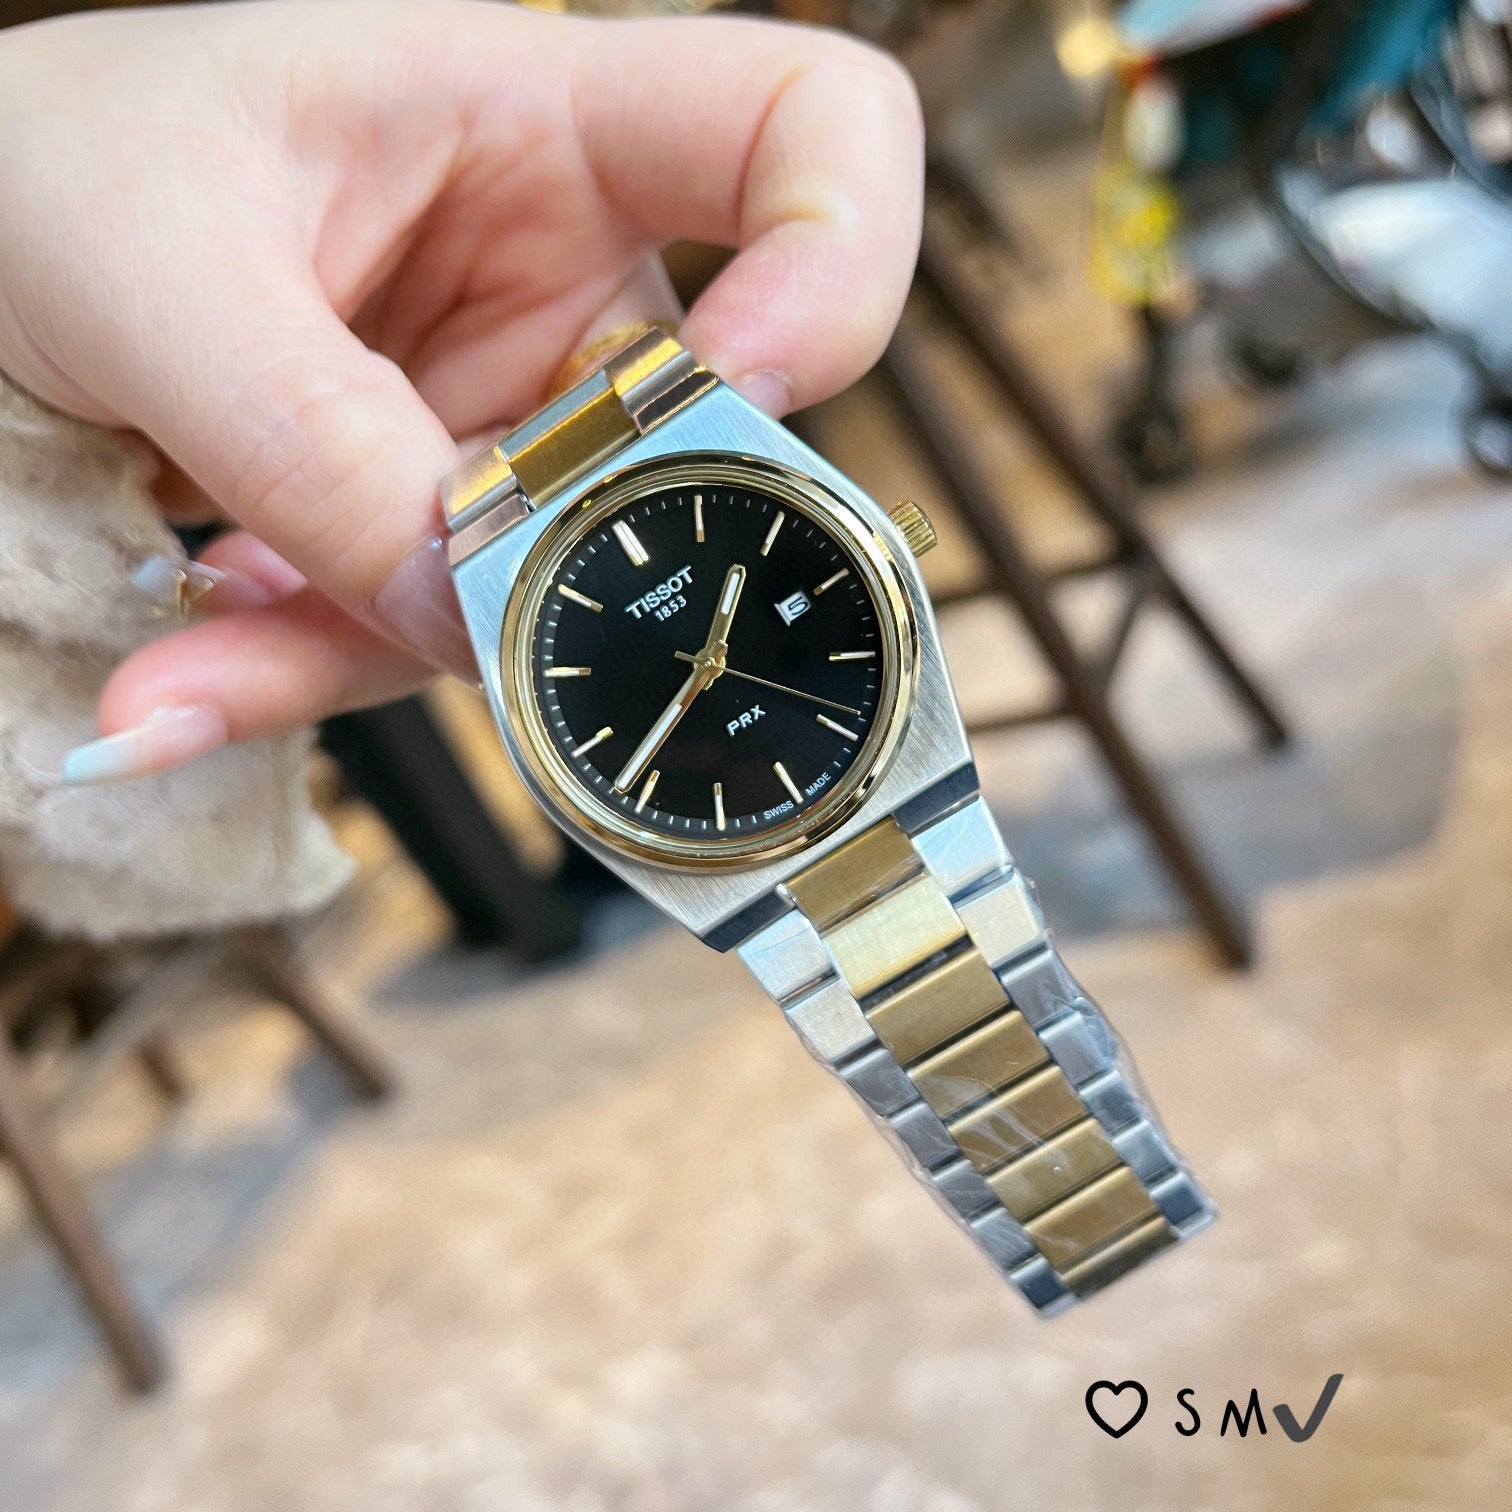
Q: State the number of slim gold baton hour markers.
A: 12